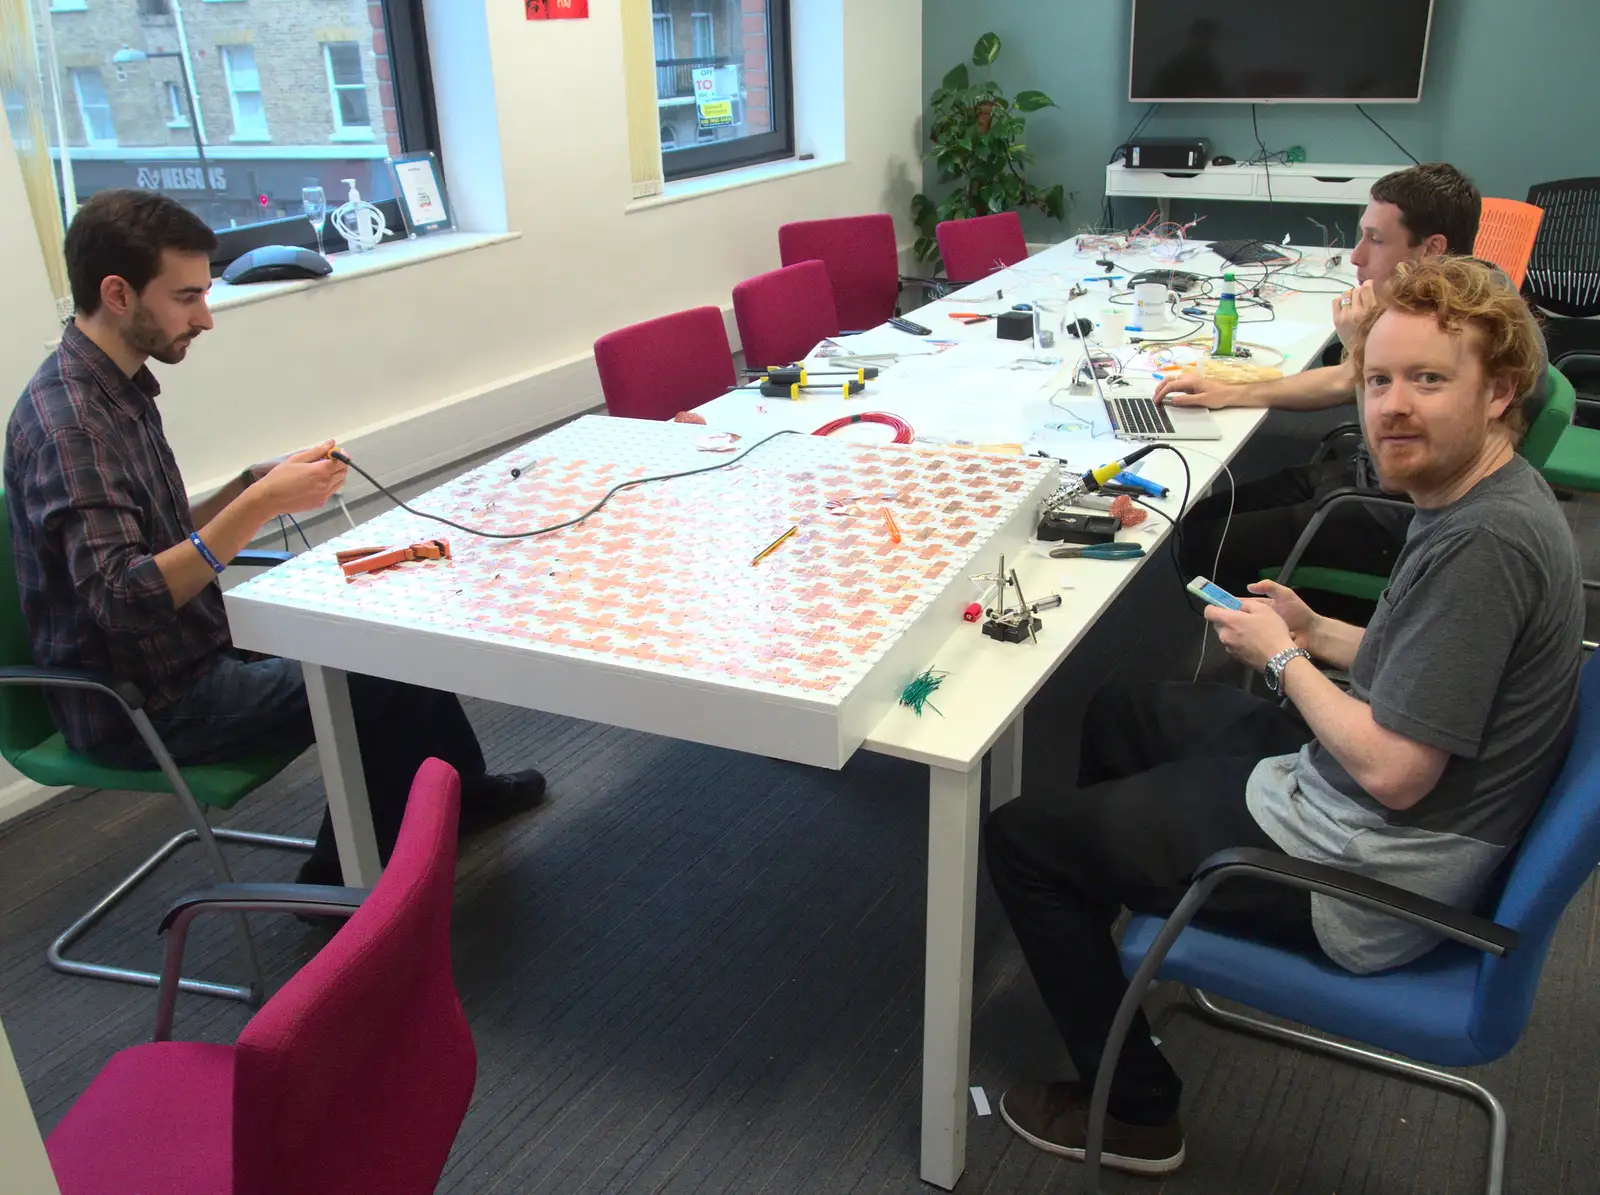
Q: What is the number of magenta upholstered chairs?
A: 5